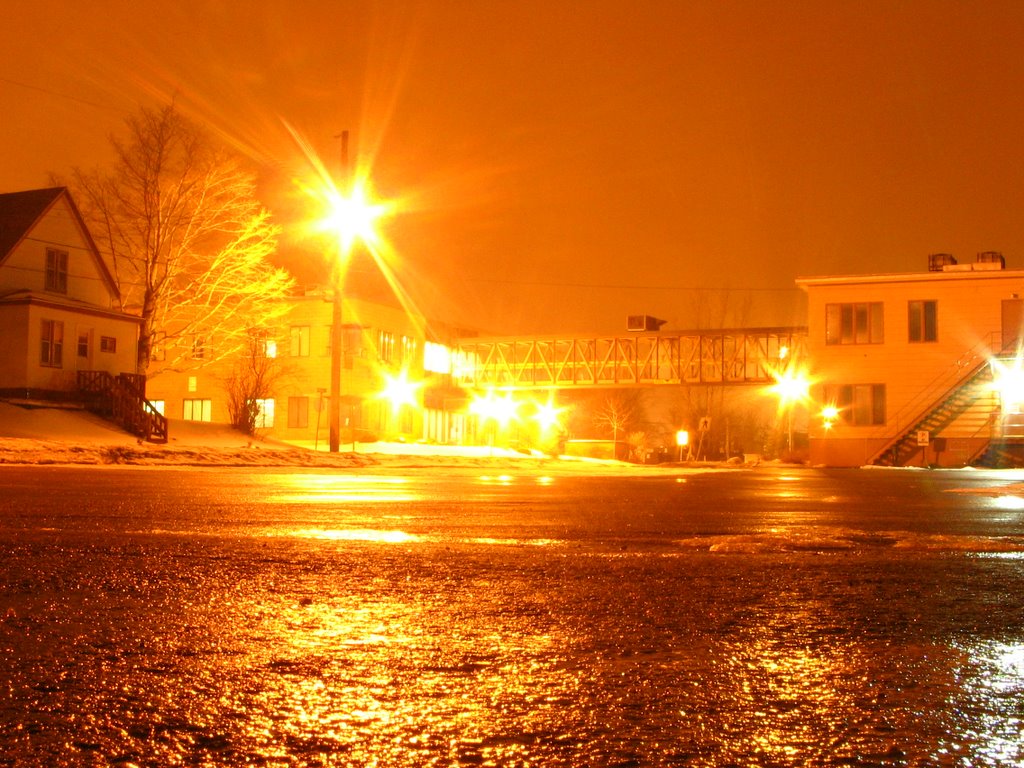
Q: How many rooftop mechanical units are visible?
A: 3